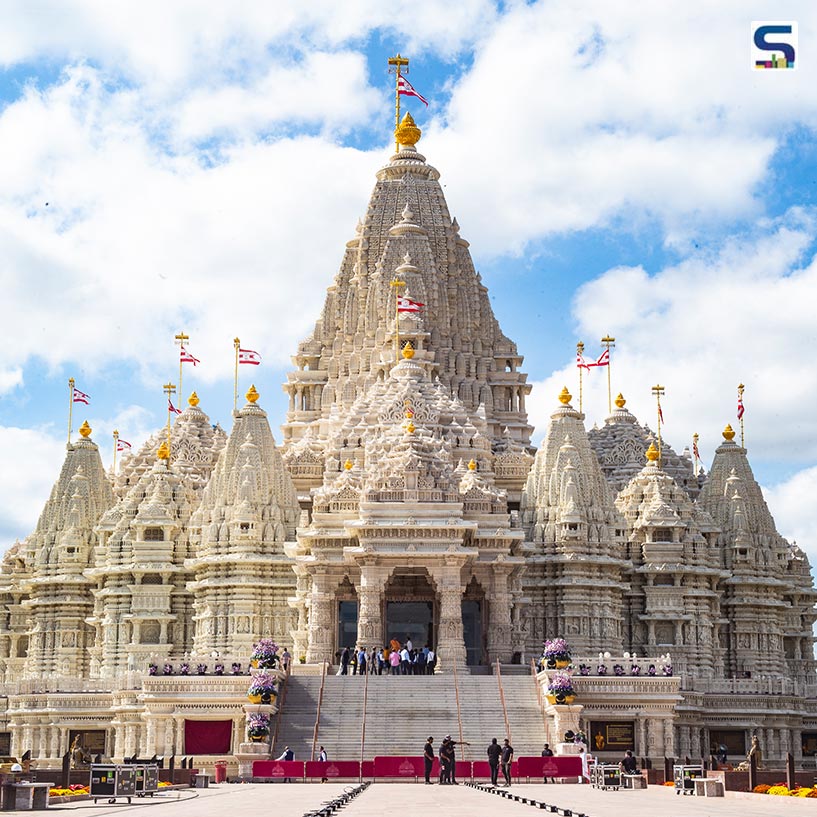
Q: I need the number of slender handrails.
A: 6